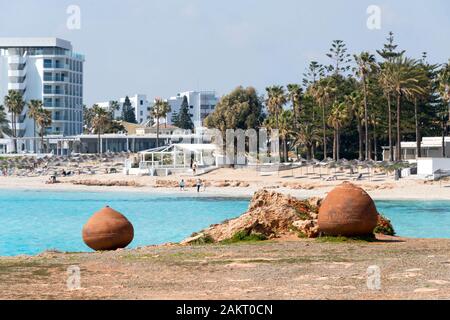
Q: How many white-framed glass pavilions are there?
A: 1